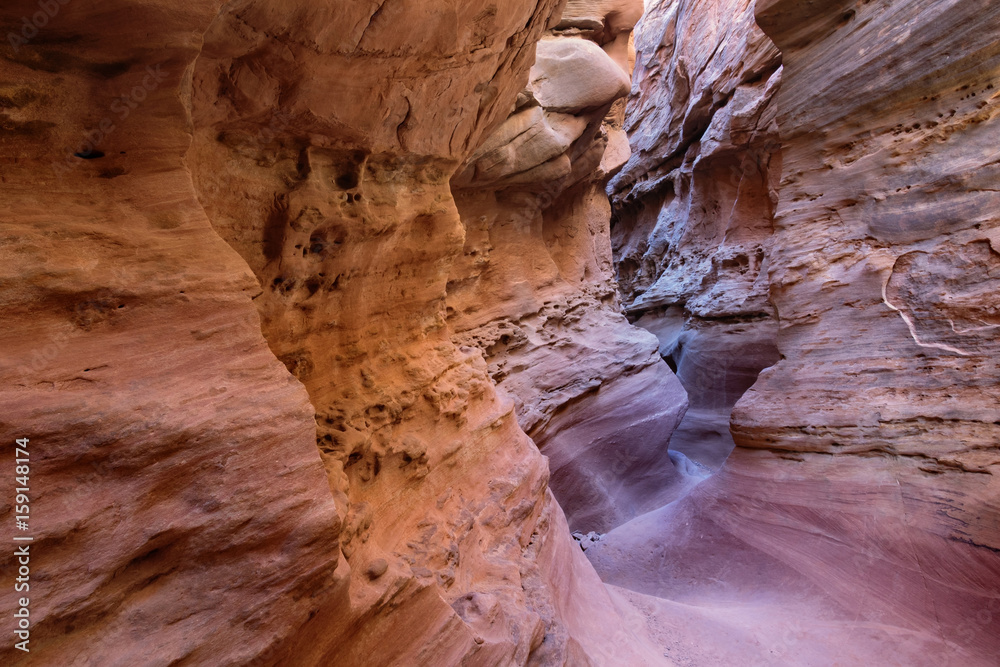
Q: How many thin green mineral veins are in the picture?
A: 0